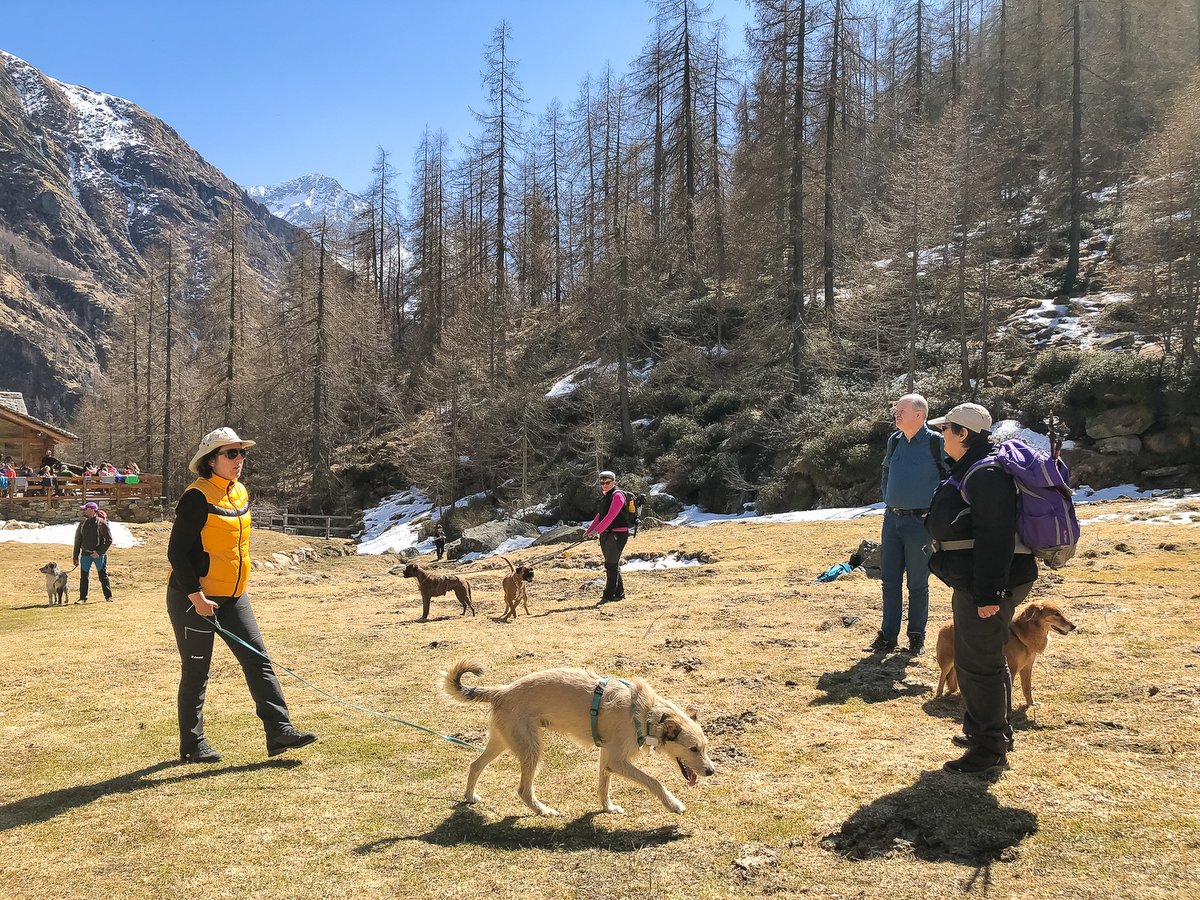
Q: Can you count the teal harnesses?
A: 1